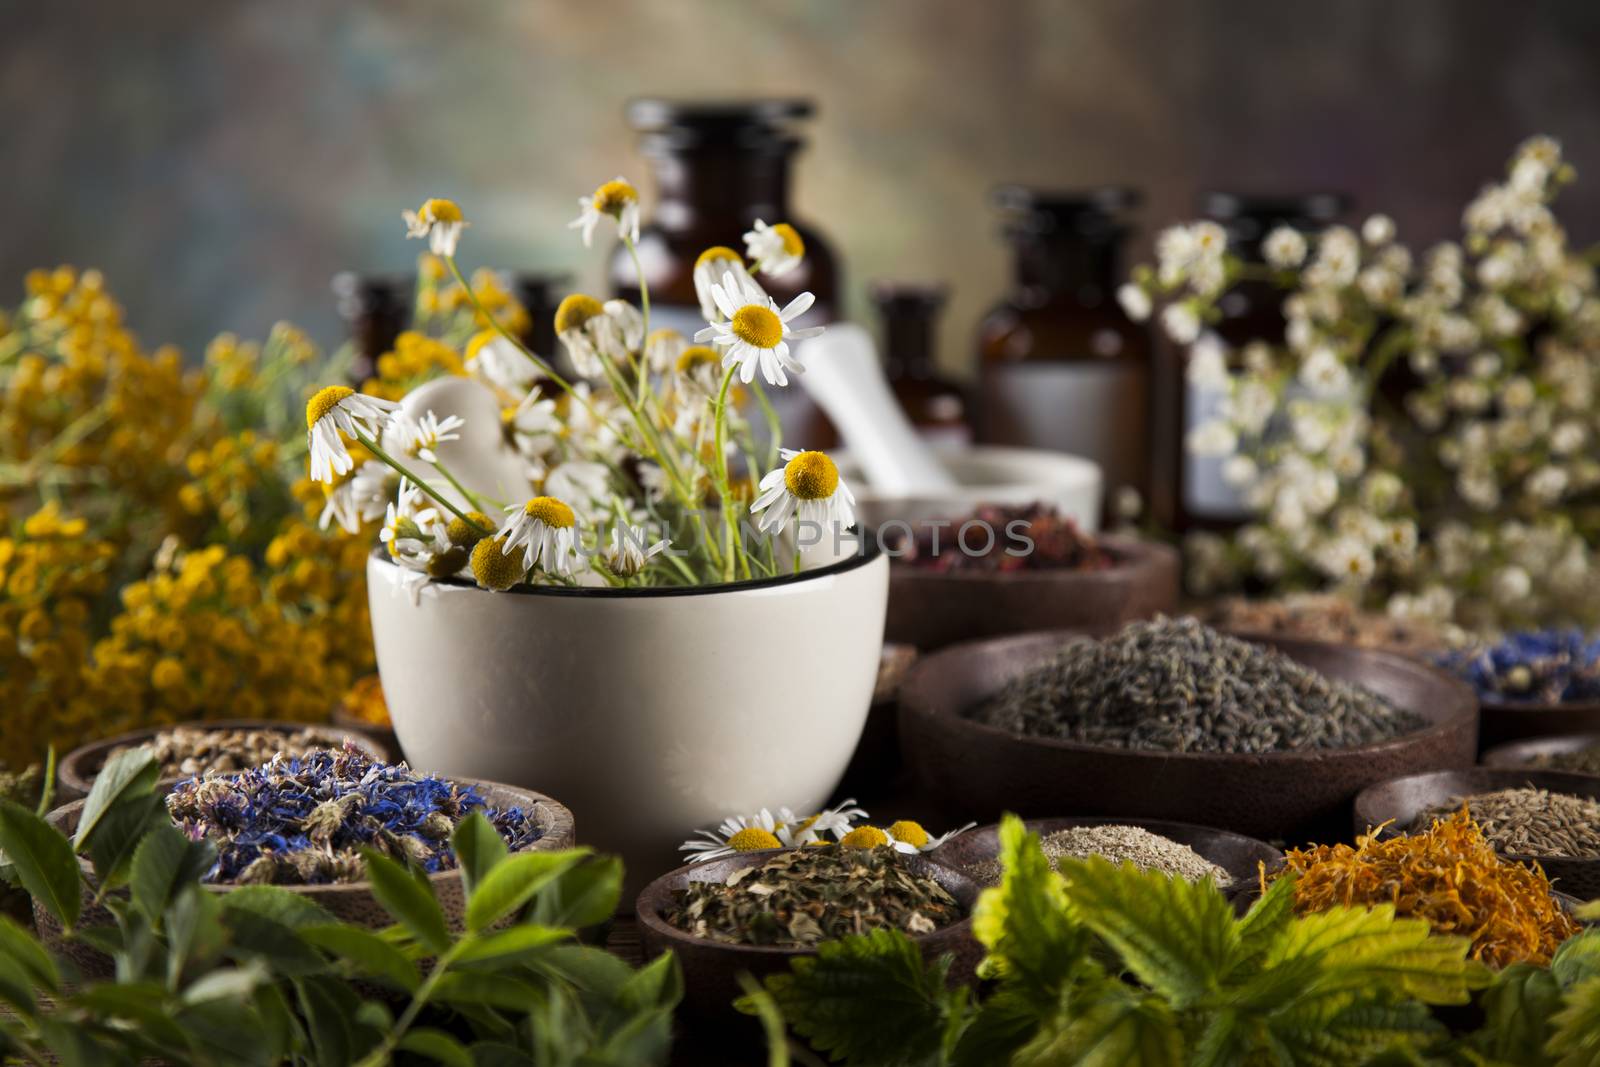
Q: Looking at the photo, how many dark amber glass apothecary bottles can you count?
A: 6